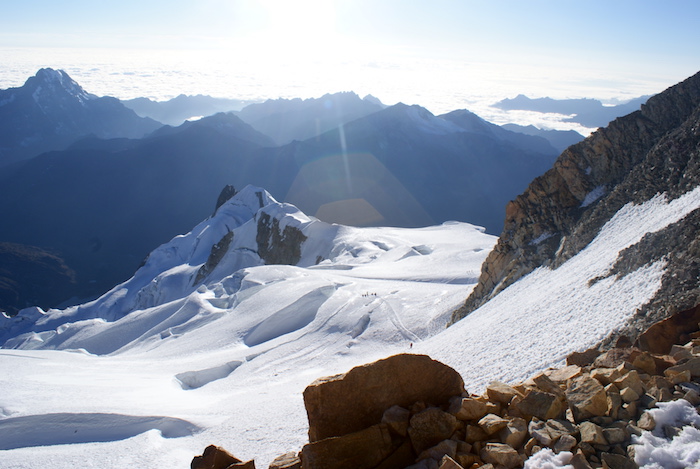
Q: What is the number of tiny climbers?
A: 6